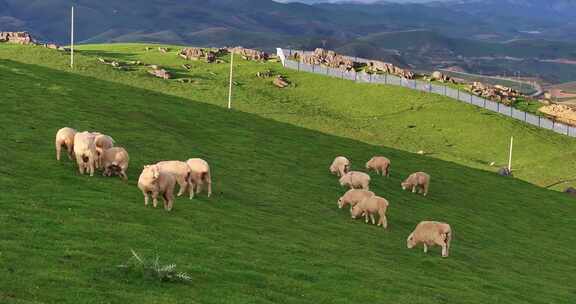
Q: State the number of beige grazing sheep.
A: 14